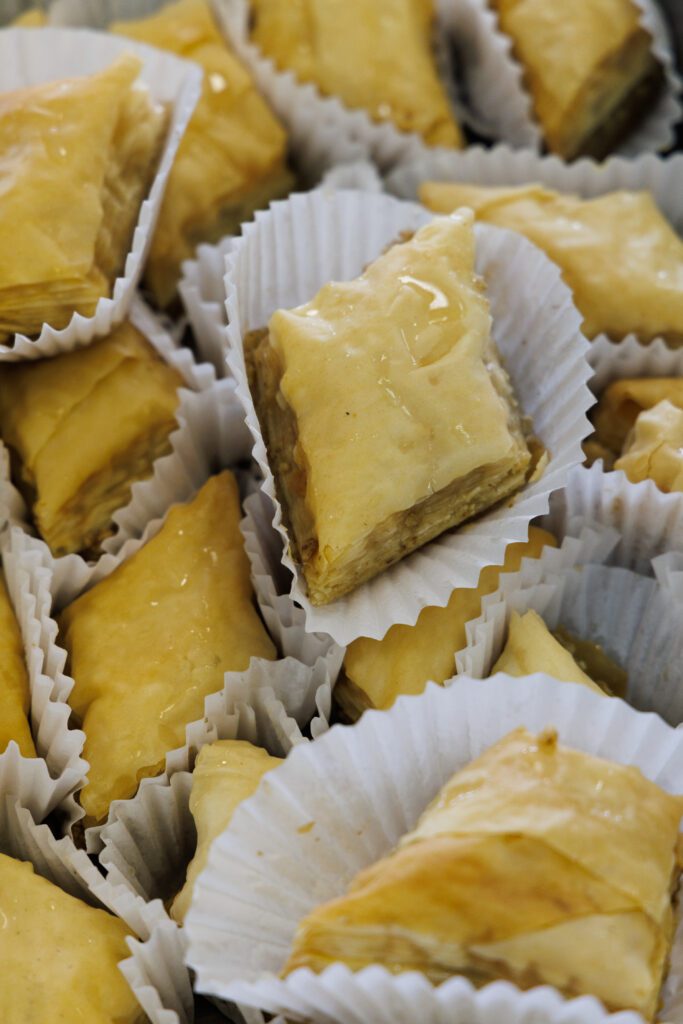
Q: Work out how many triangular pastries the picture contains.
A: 0